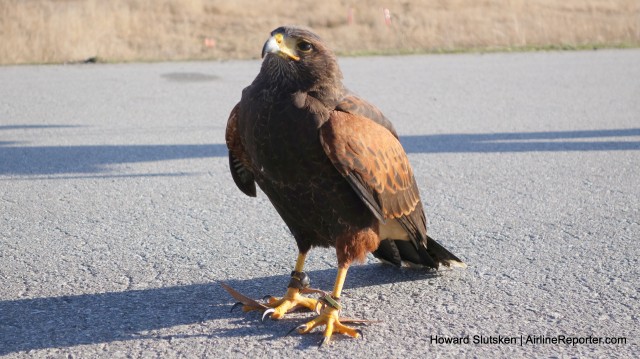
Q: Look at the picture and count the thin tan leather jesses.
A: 2